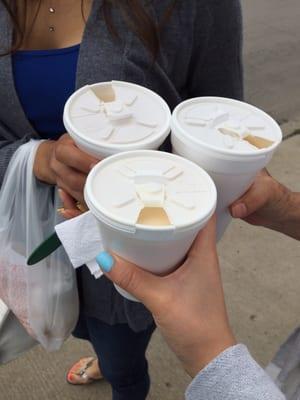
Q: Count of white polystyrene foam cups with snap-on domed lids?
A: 3